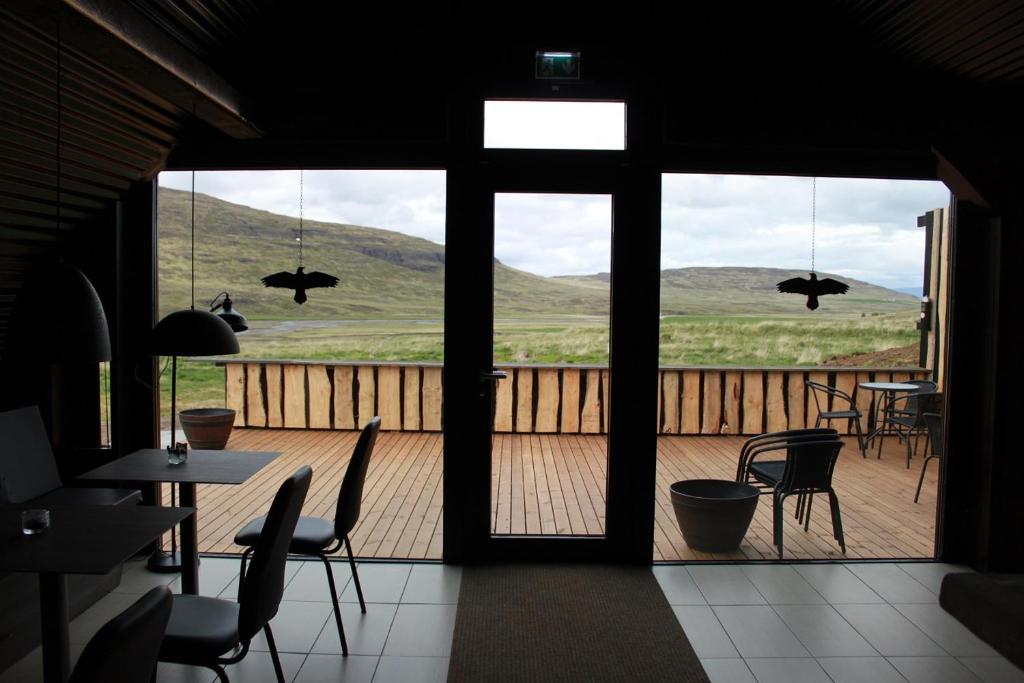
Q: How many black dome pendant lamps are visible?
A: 2